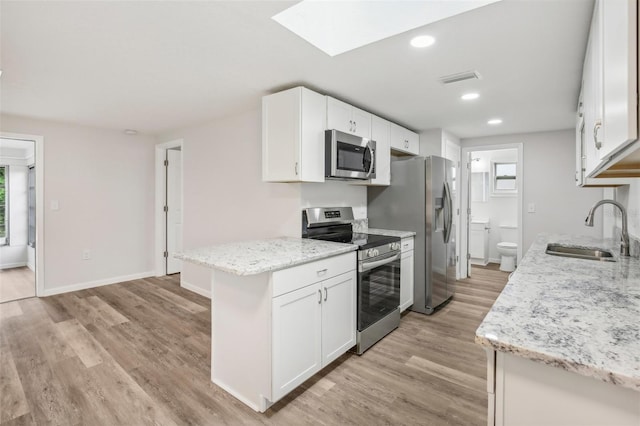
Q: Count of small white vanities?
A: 1